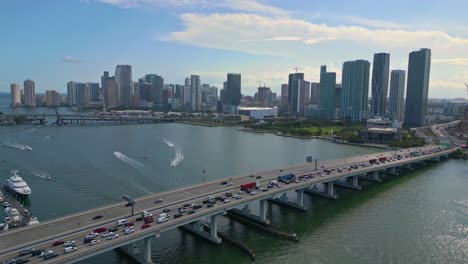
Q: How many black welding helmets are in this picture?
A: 0